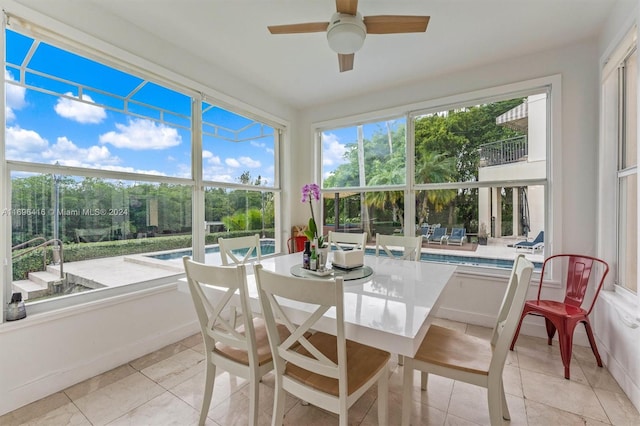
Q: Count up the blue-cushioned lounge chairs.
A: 4